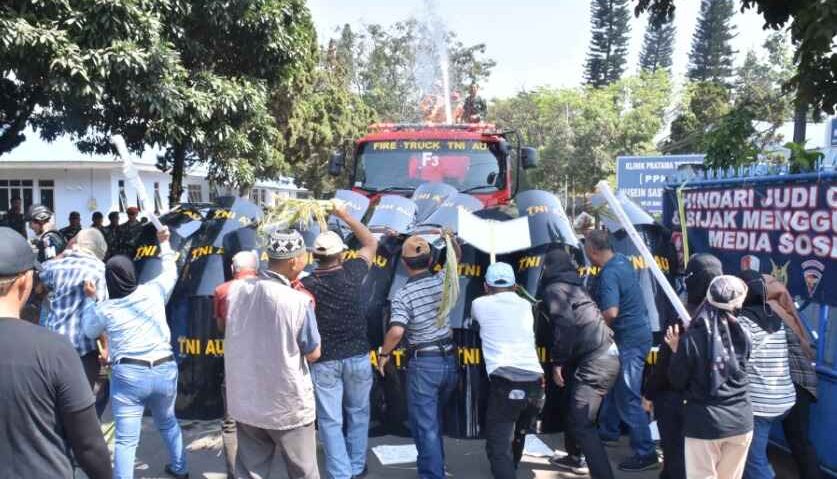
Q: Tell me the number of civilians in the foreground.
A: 14